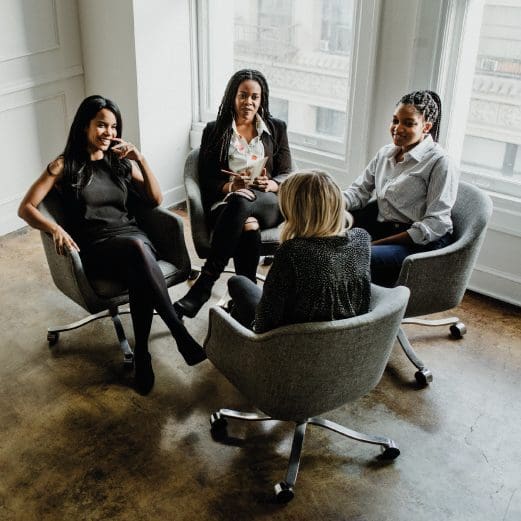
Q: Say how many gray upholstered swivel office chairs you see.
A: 4